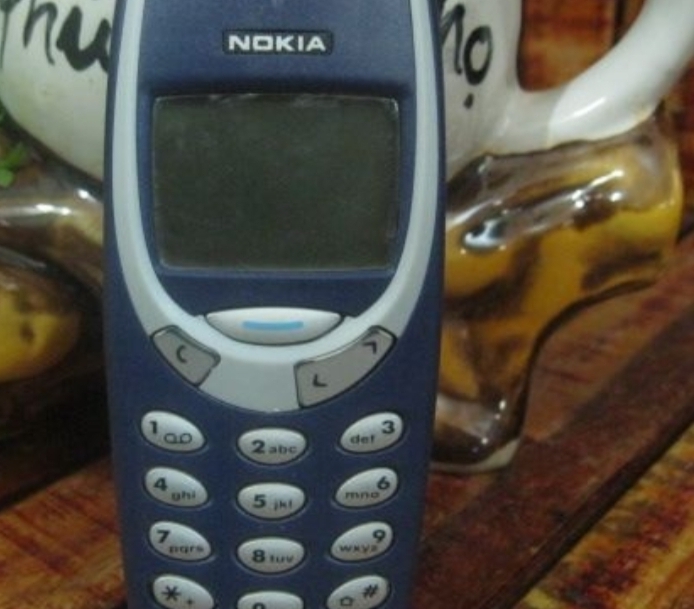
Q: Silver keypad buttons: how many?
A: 12